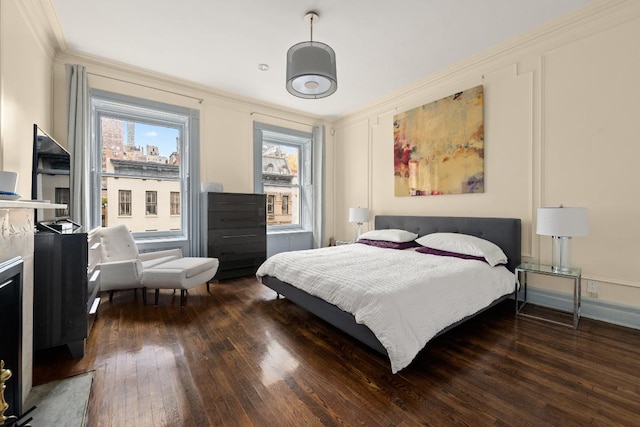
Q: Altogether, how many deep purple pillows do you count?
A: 2